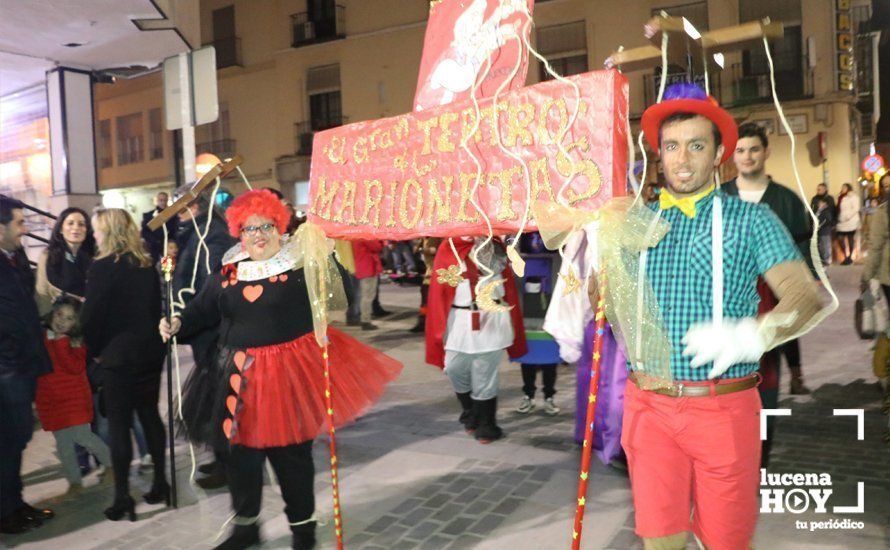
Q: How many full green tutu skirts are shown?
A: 0